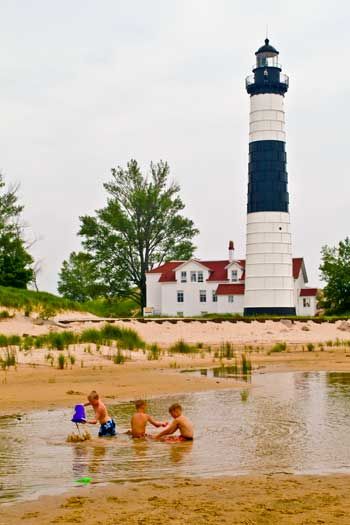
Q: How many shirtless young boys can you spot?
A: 3